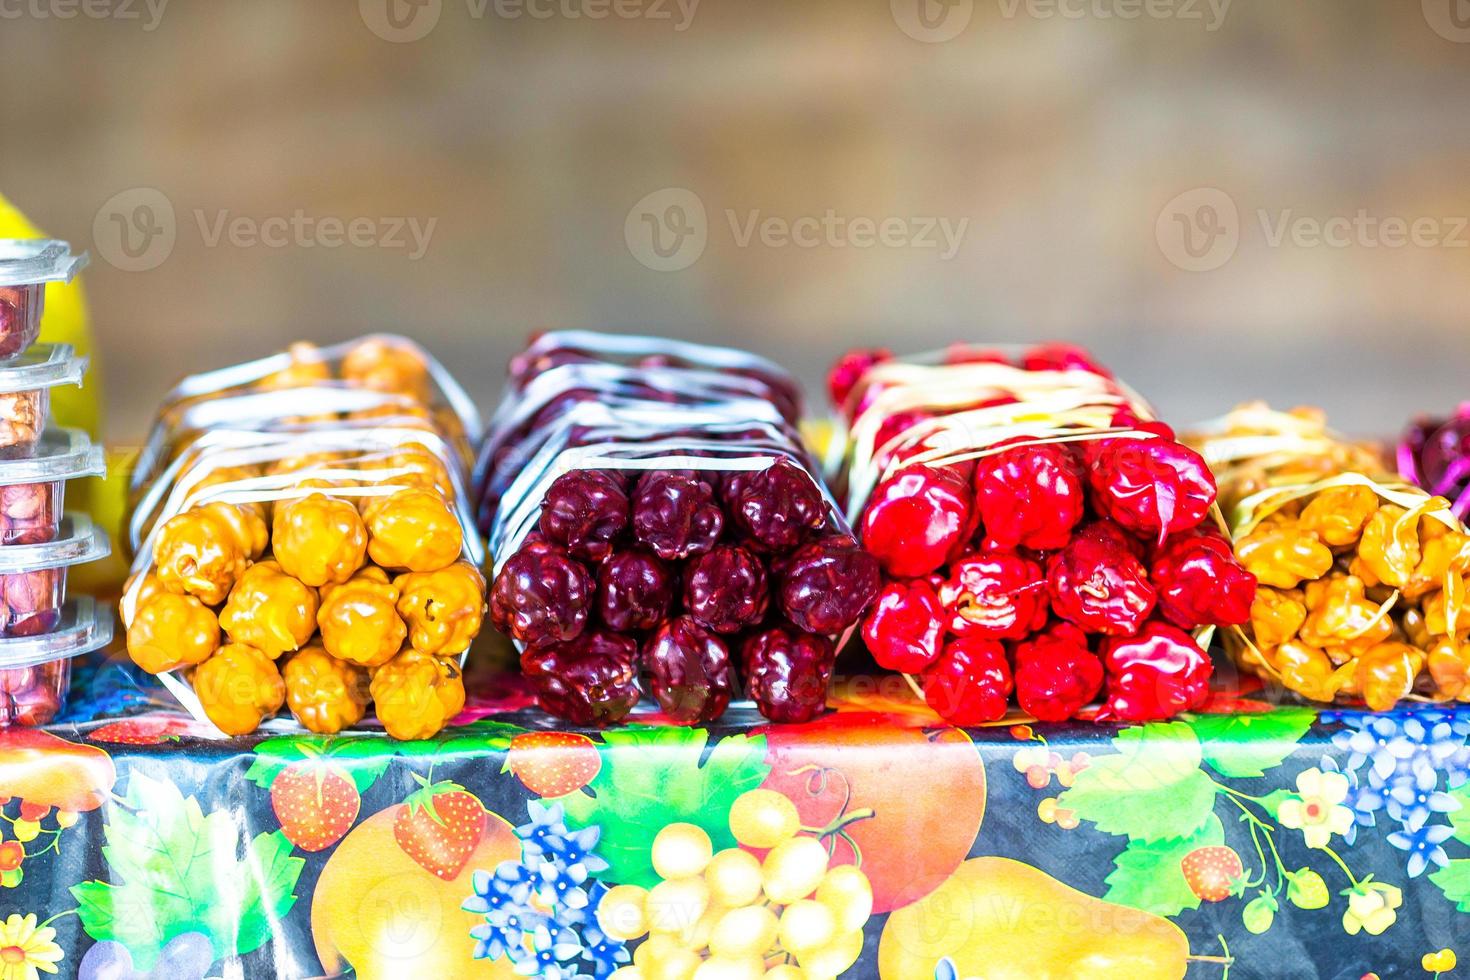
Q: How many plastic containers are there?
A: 5